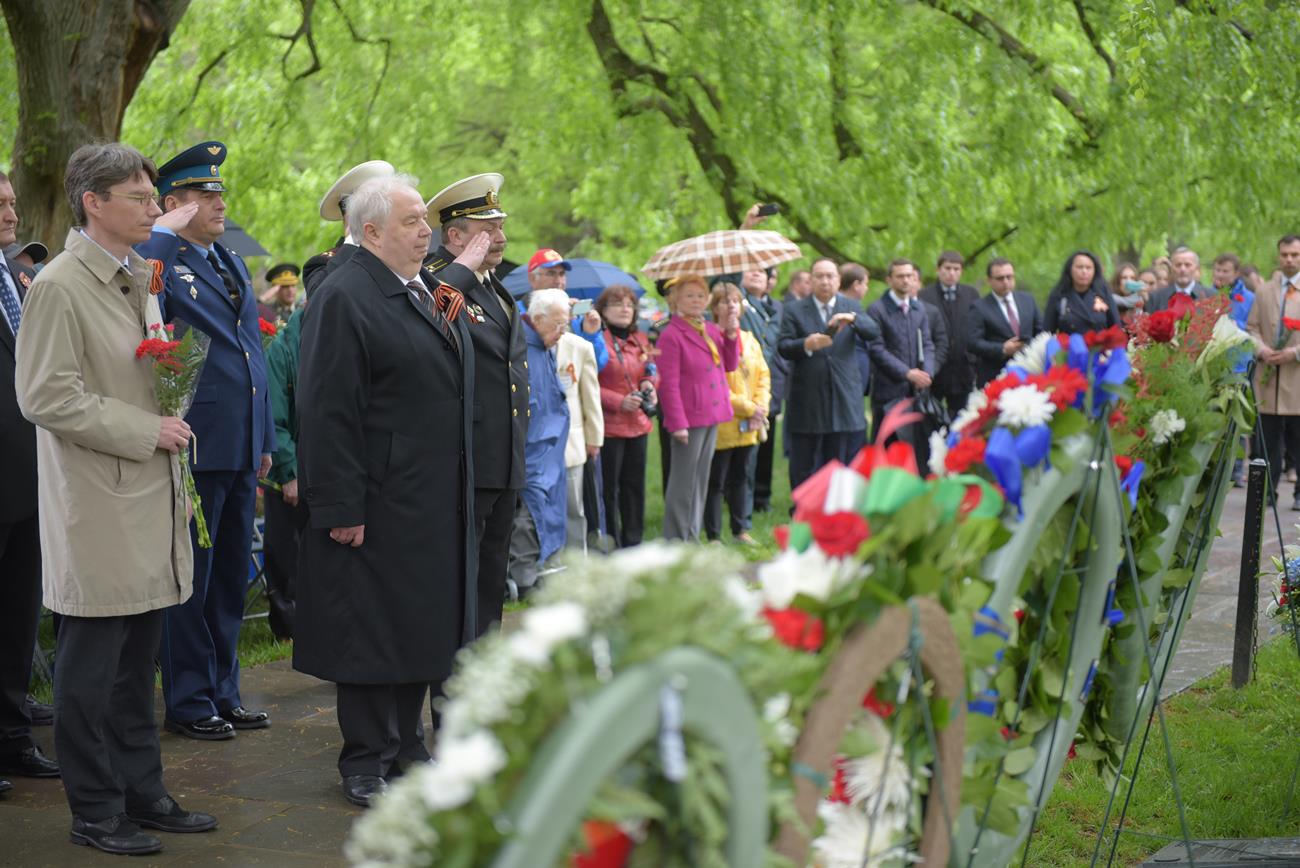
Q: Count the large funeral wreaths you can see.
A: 4